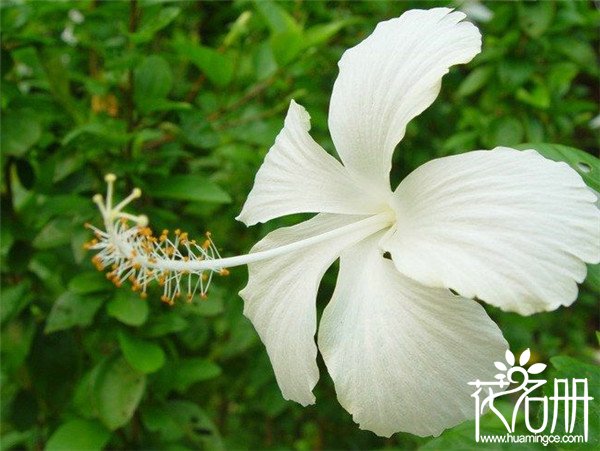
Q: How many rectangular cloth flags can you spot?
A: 0